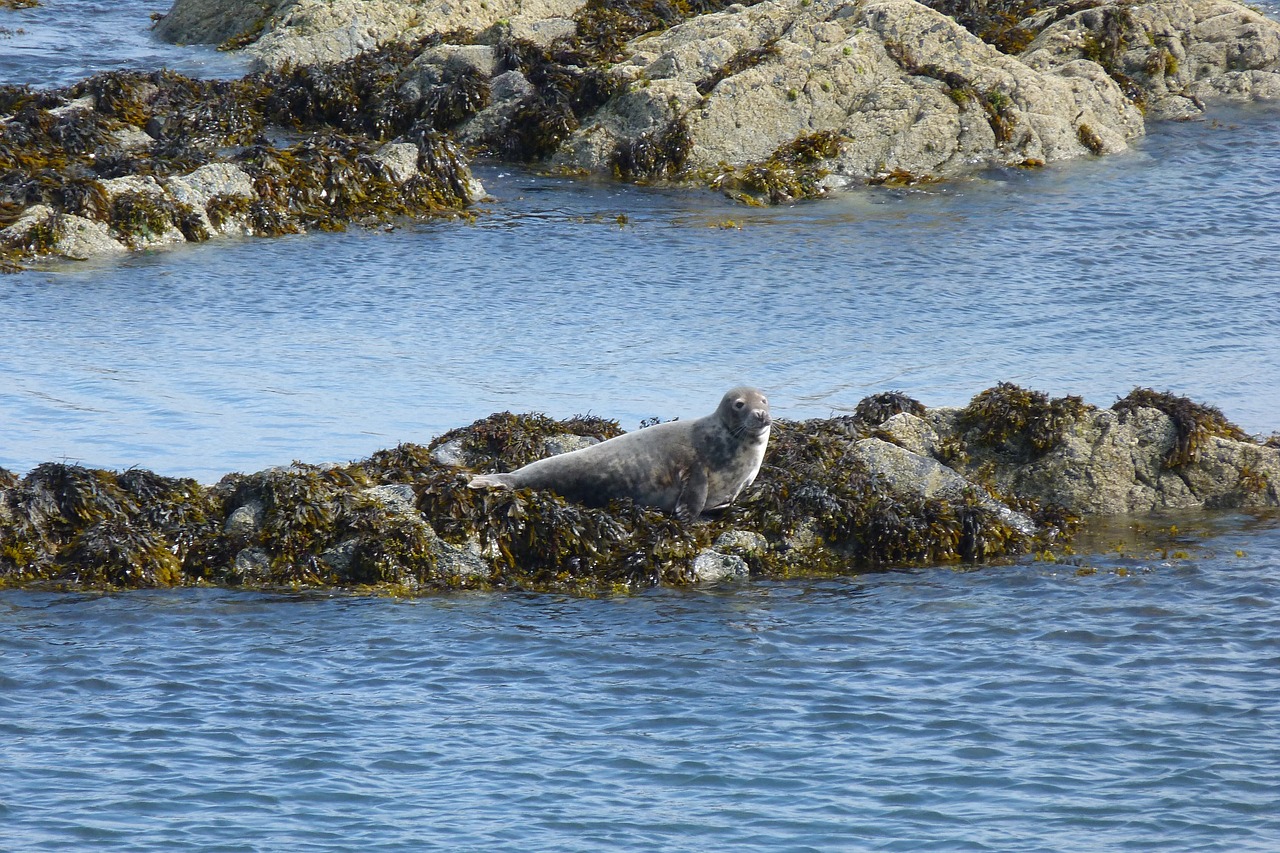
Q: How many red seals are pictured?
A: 0